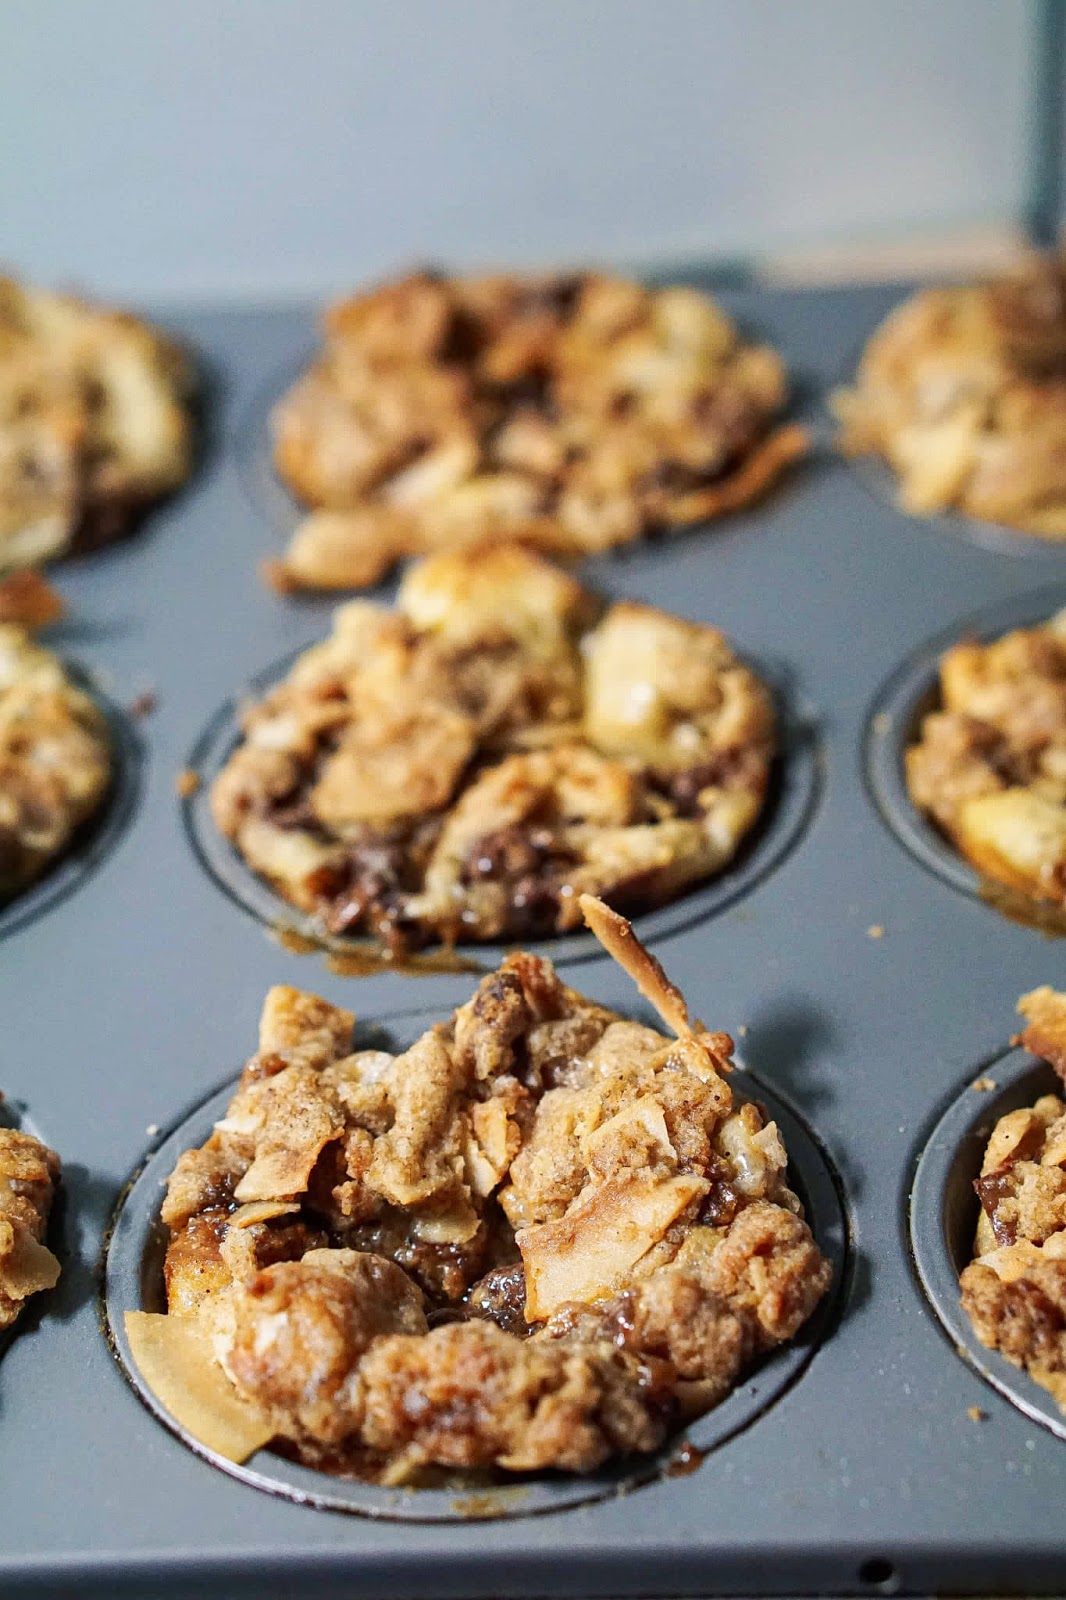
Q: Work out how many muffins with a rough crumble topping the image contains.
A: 9